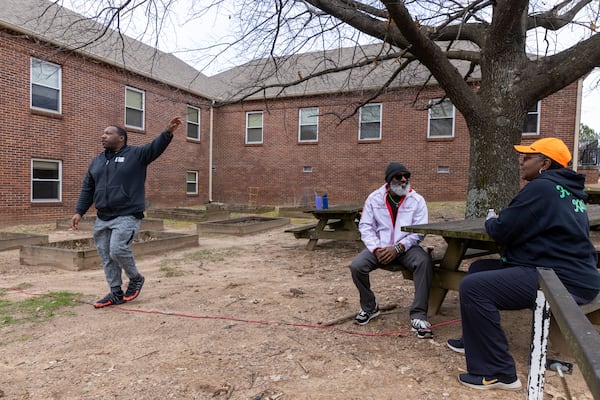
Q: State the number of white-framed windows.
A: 10